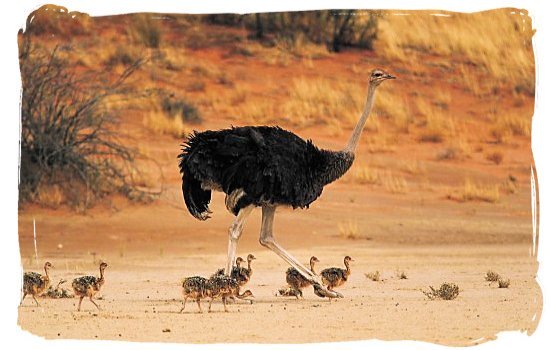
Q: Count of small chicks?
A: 8